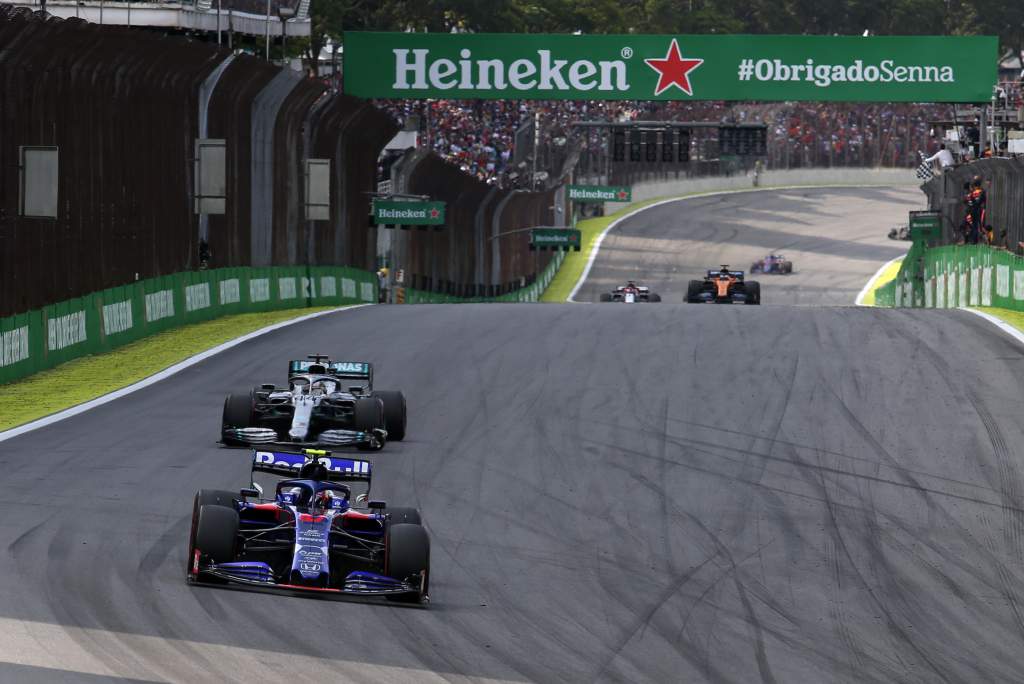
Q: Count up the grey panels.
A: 3